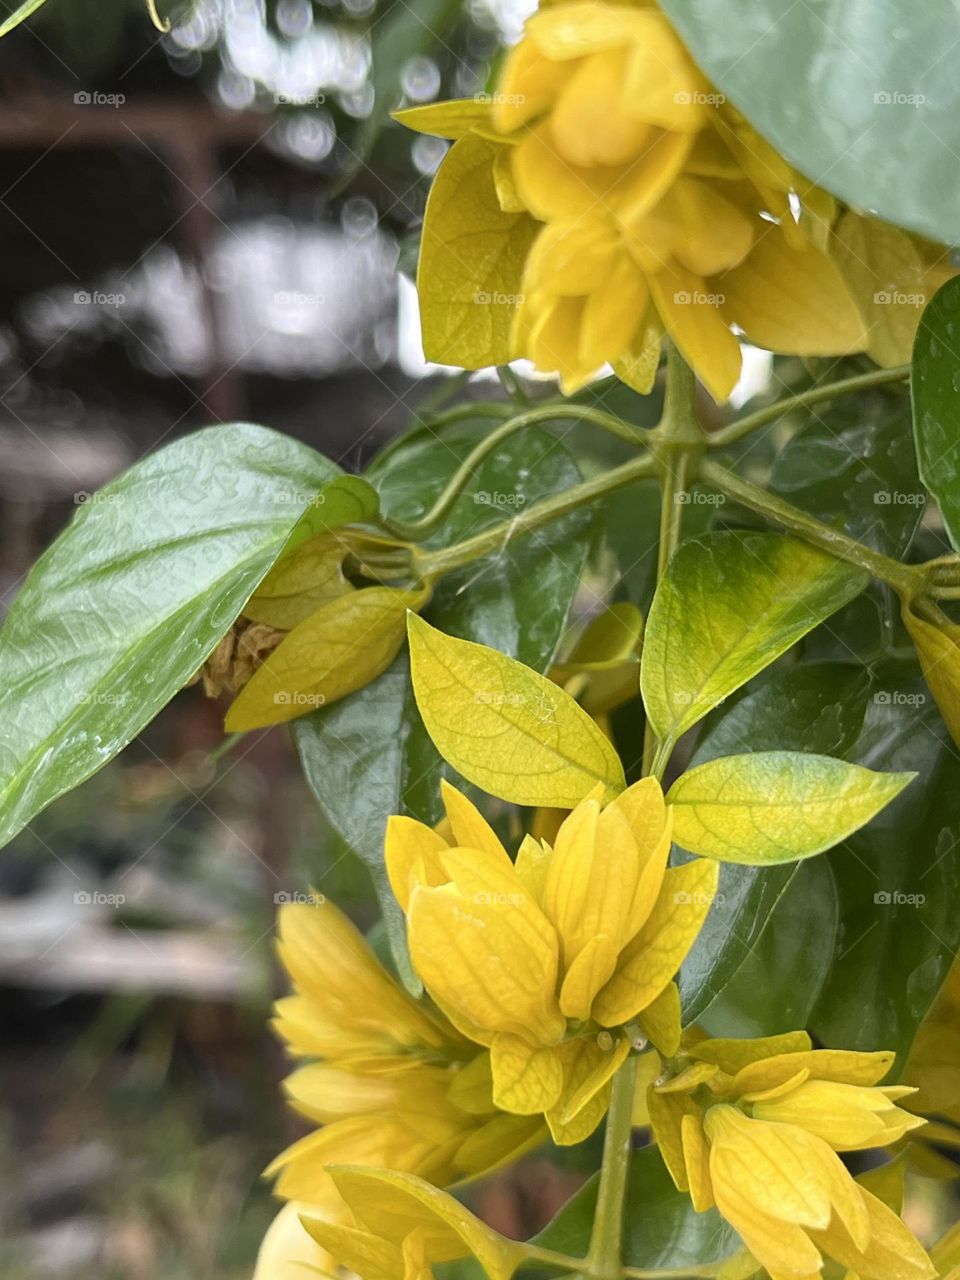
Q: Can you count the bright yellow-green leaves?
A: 3